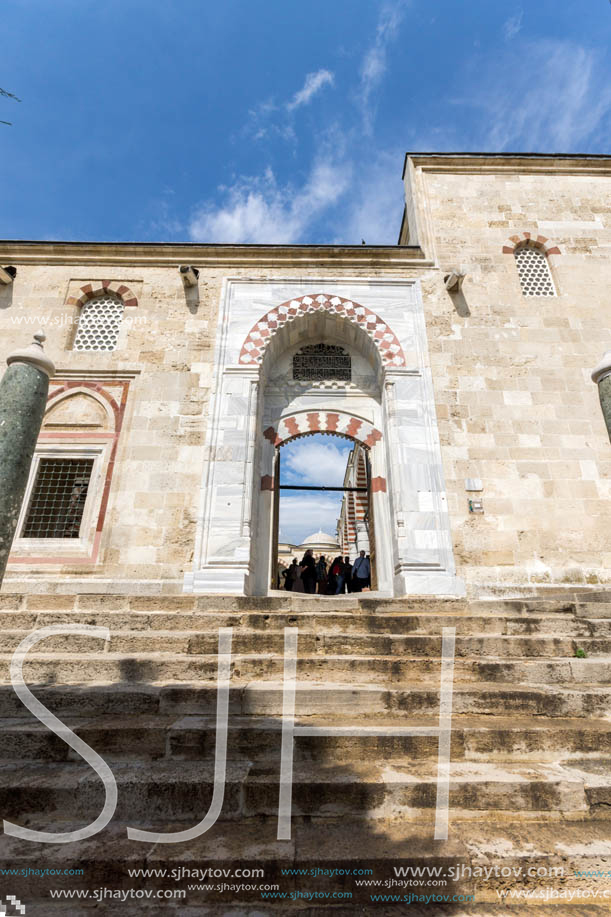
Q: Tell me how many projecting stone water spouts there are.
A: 3